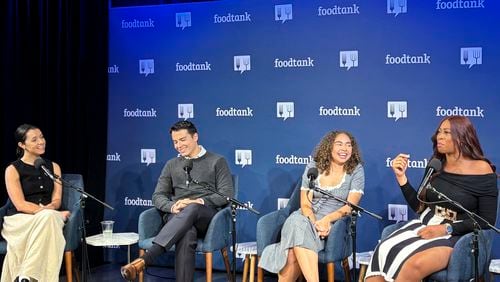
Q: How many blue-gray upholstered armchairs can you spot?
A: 4